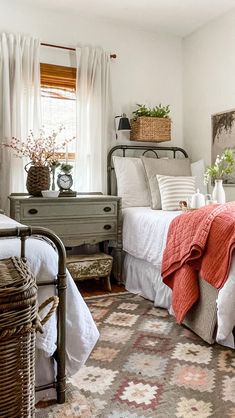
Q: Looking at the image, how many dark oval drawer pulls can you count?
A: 3